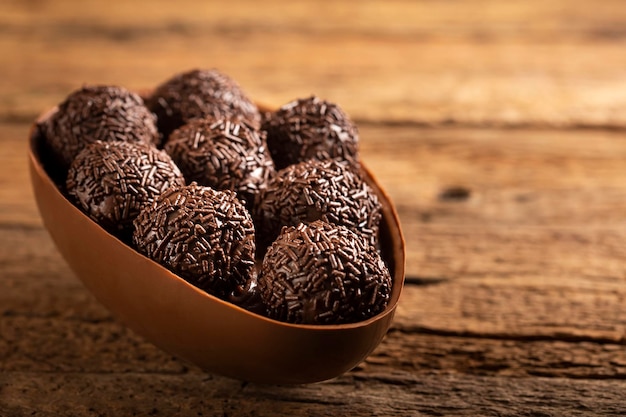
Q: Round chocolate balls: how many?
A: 8